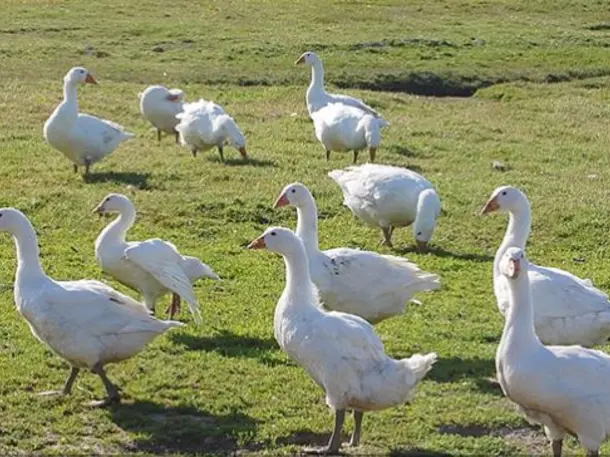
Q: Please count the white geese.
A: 12